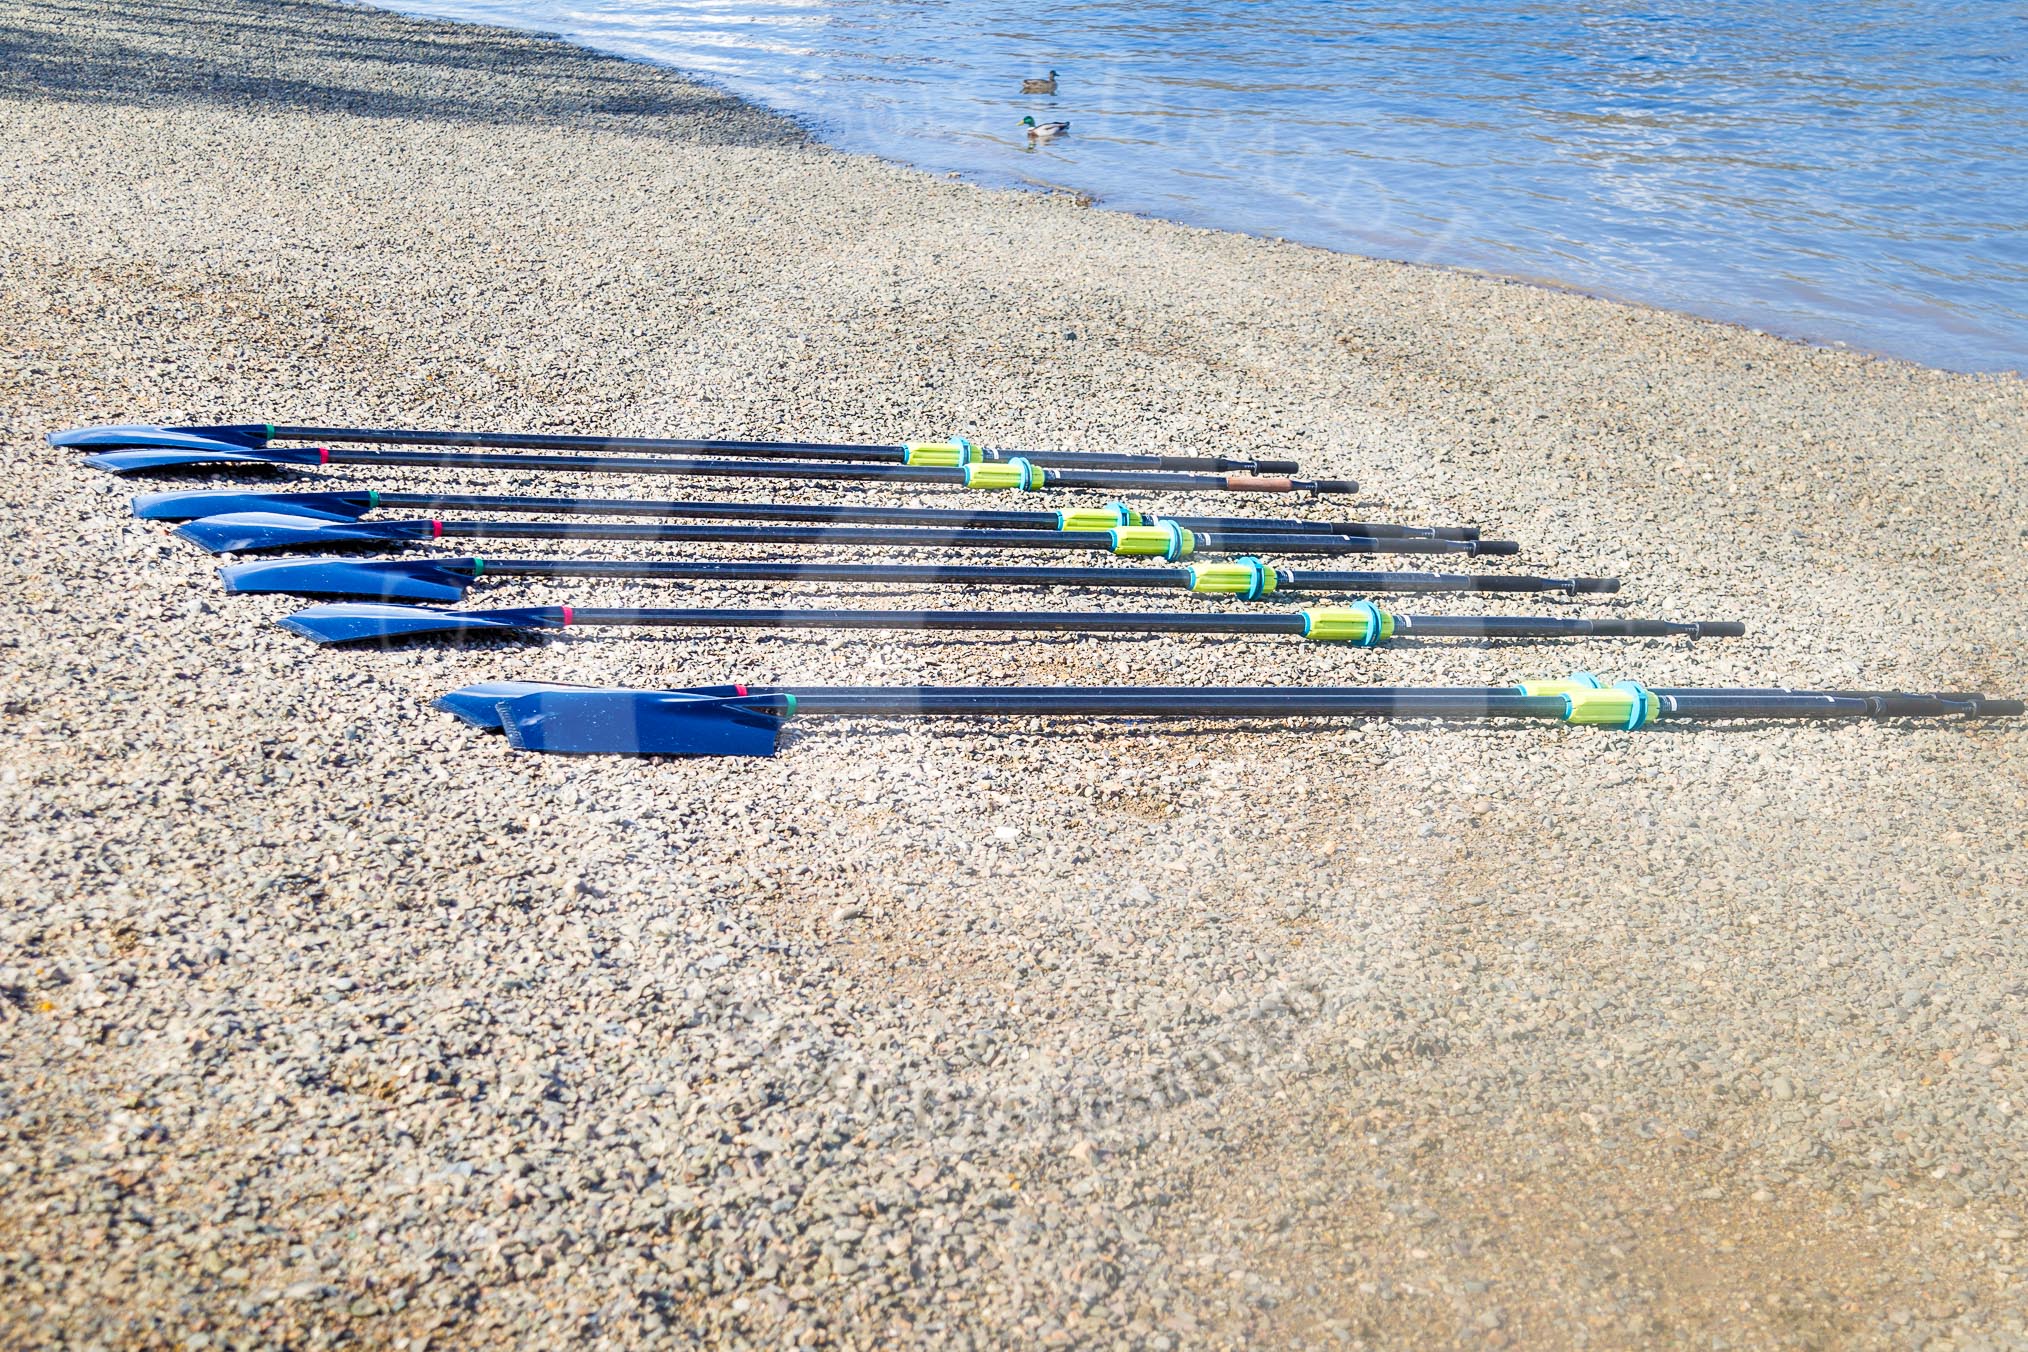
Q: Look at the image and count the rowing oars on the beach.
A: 8